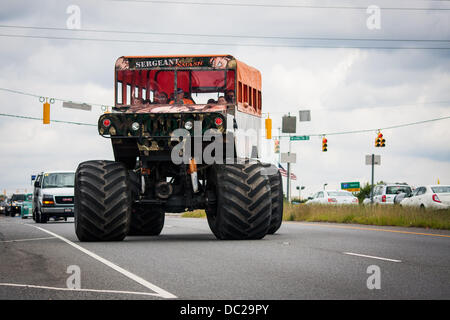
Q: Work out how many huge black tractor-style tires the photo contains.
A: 4